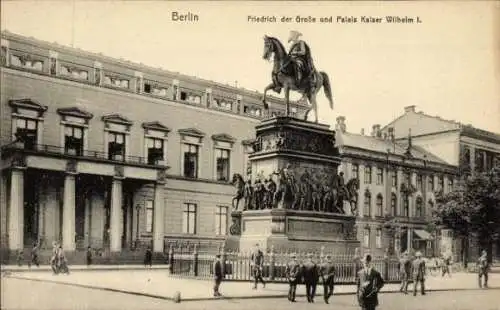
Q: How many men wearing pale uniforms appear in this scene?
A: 2